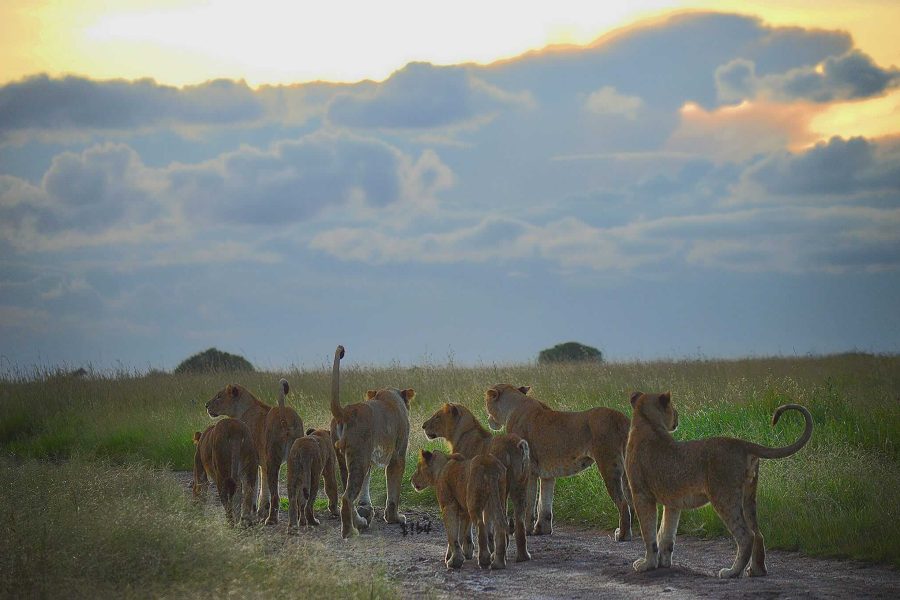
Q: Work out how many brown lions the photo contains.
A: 8